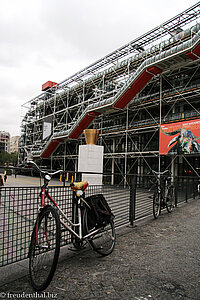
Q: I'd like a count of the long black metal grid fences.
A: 1